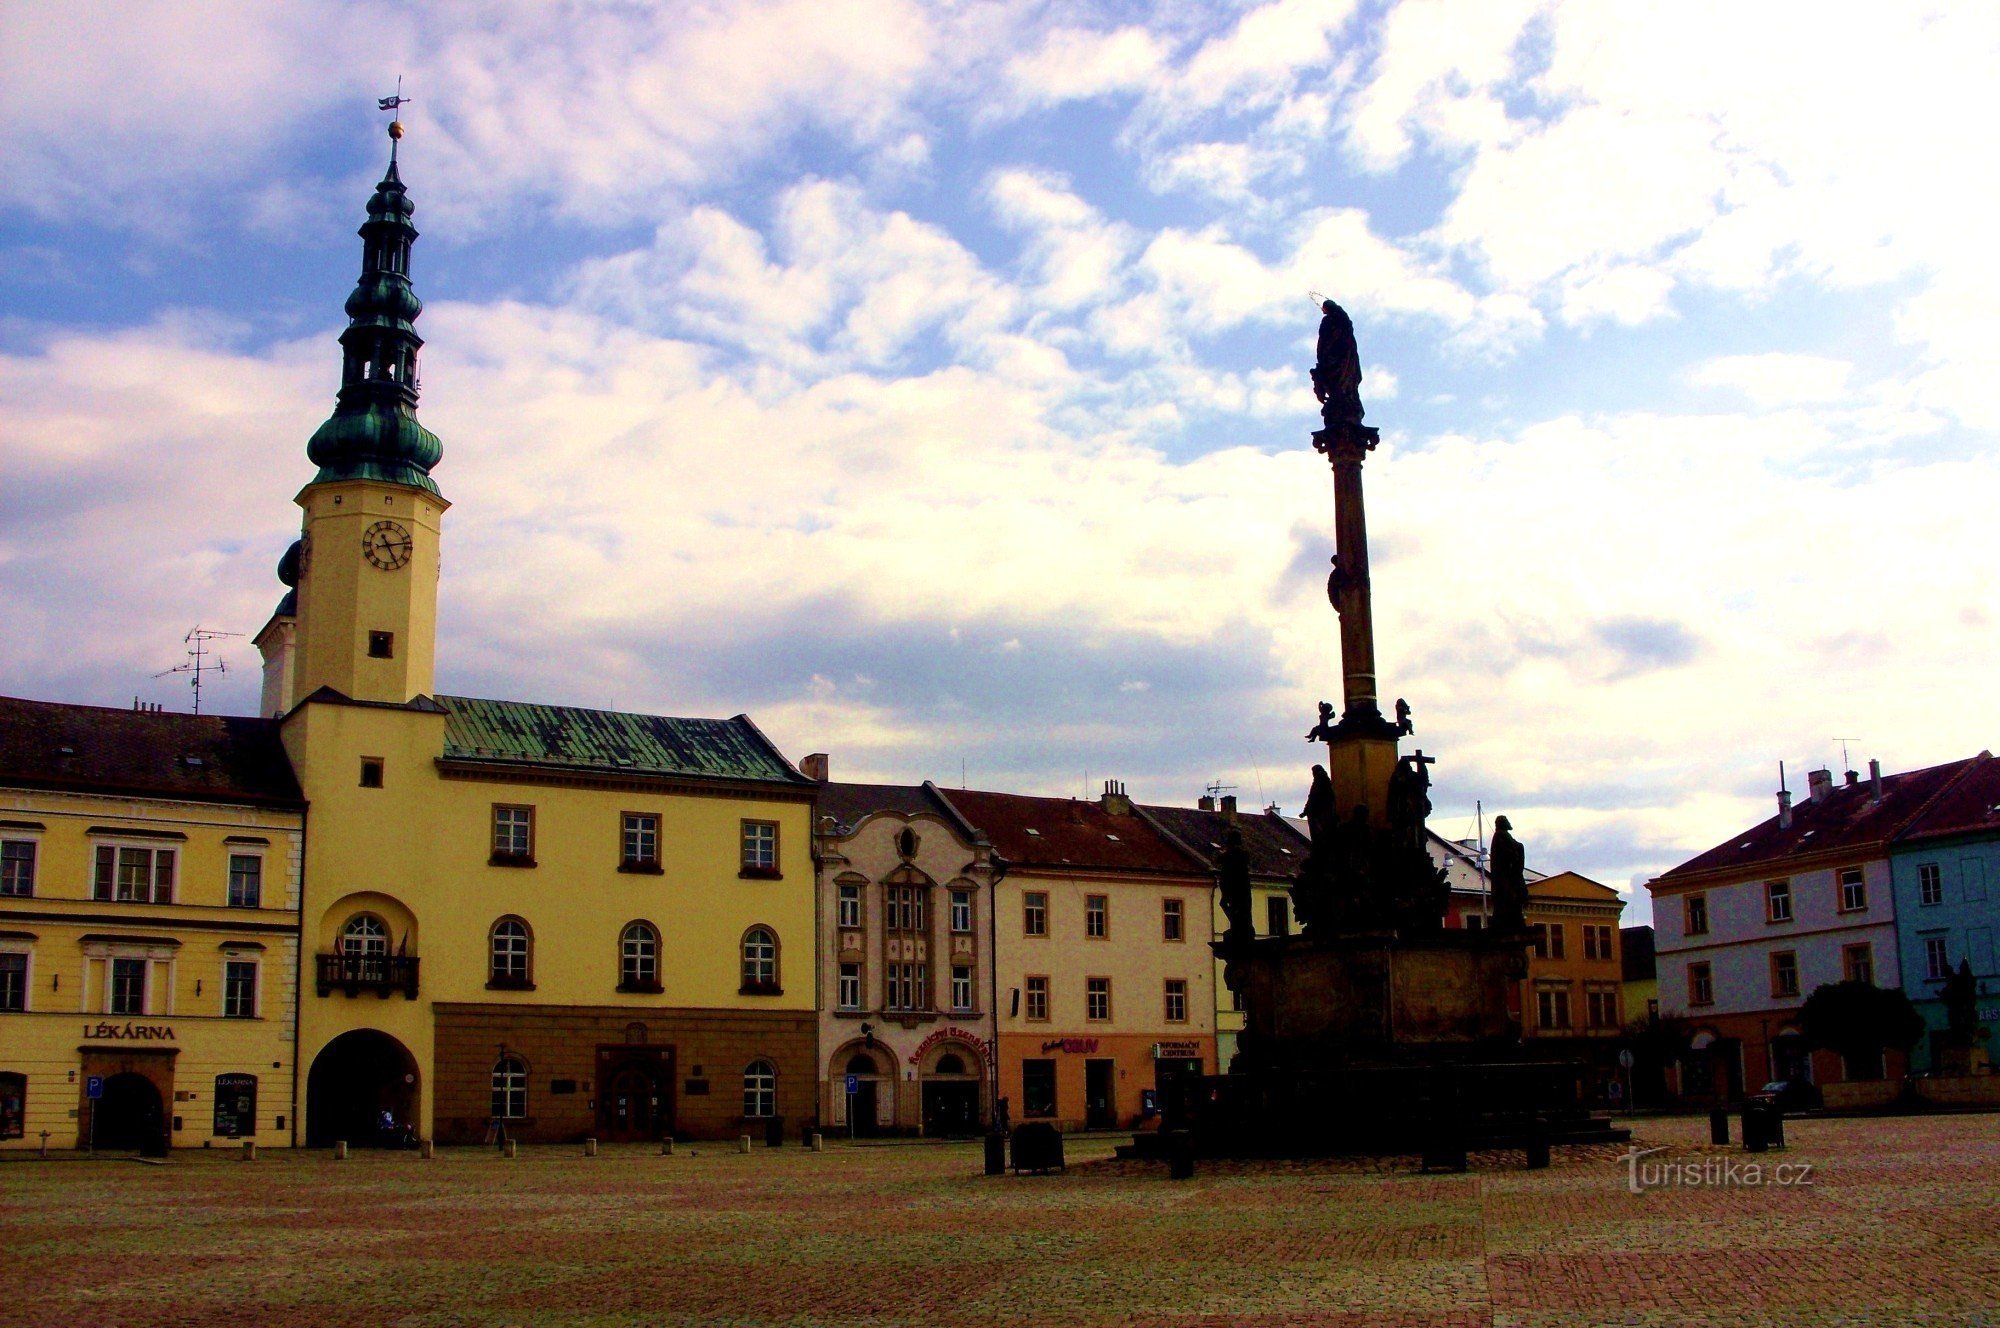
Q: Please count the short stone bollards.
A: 8